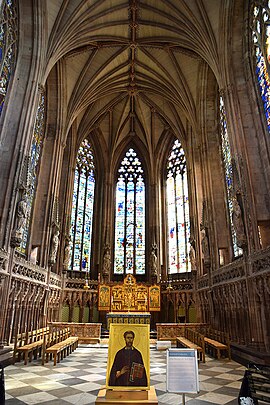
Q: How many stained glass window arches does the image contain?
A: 7